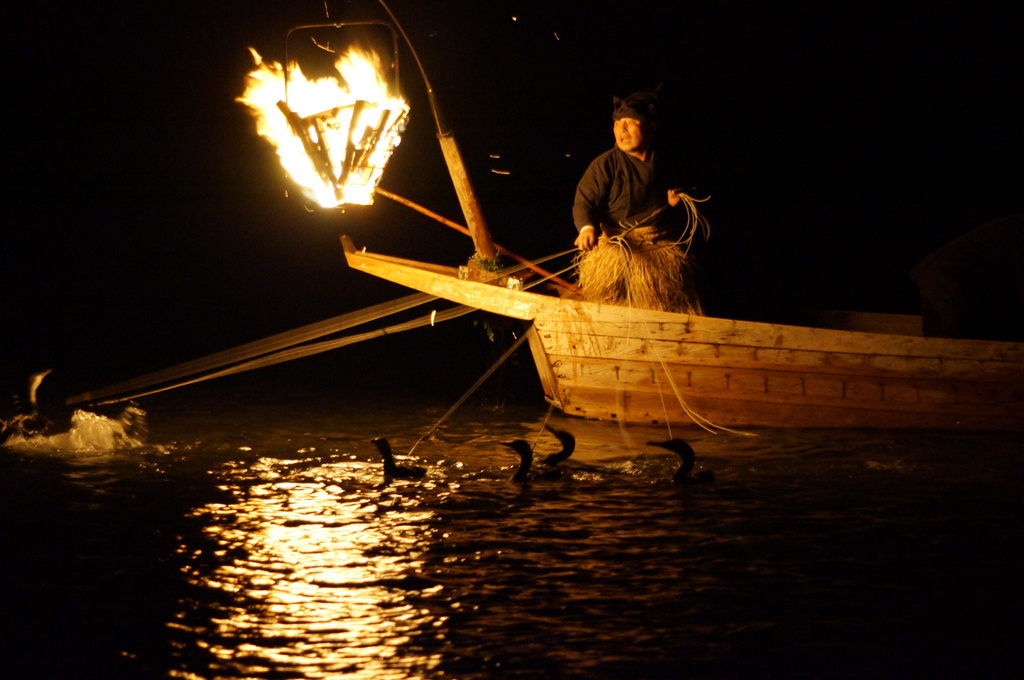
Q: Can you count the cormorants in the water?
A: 5